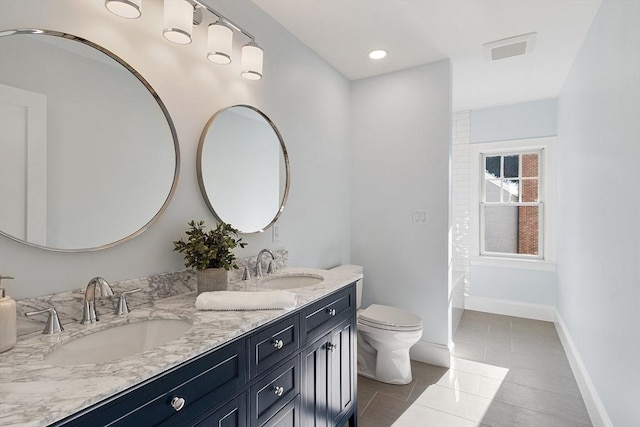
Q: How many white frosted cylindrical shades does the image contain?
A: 4